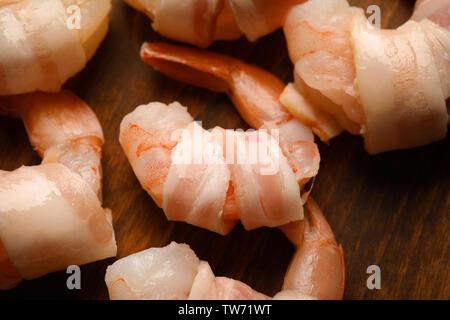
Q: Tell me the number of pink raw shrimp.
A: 6